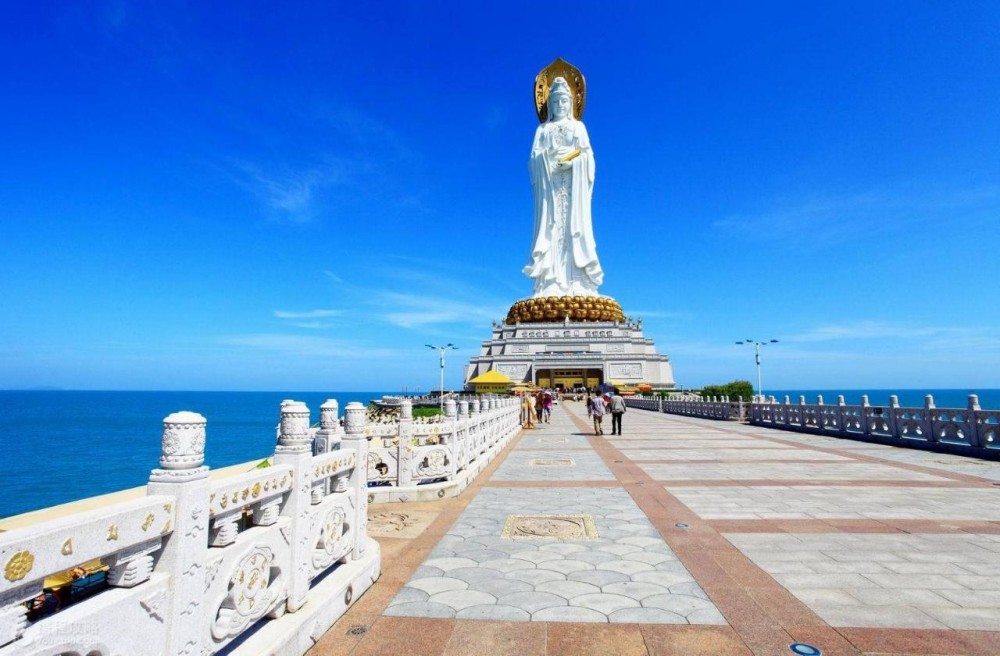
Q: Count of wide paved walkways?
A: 1